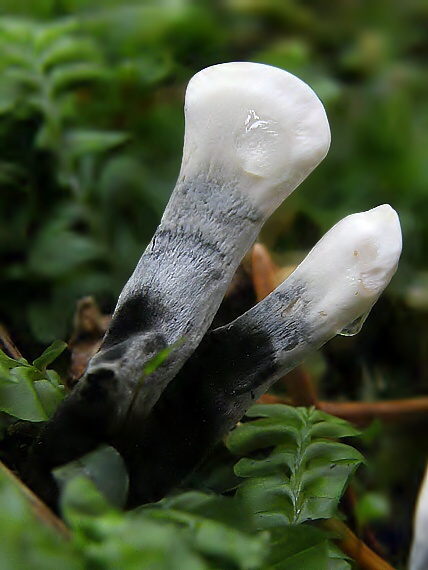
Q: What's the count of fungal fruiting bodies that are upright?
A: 2